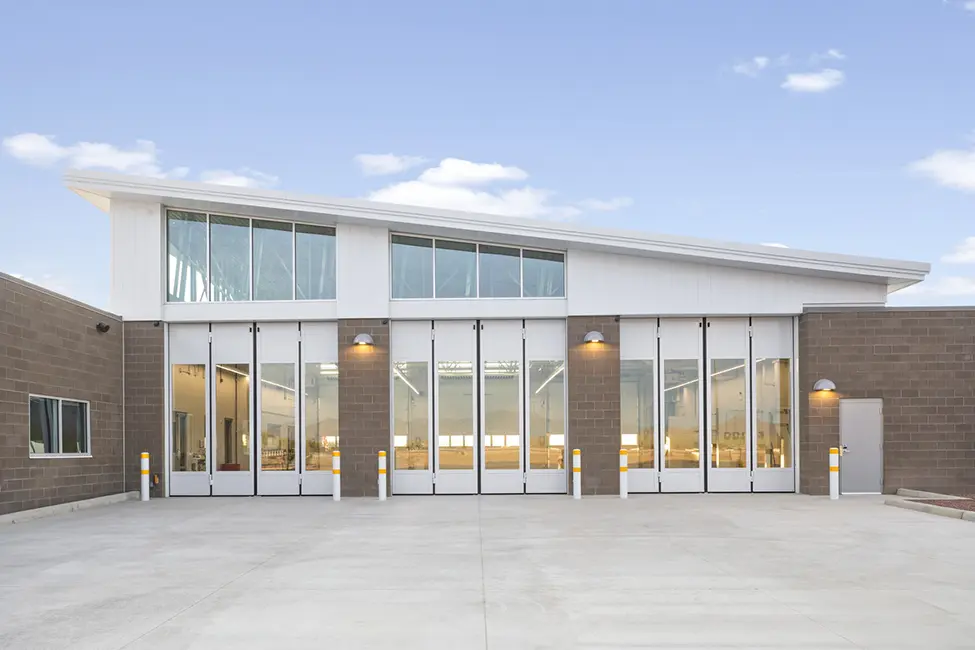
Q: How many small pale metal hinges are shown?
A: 12